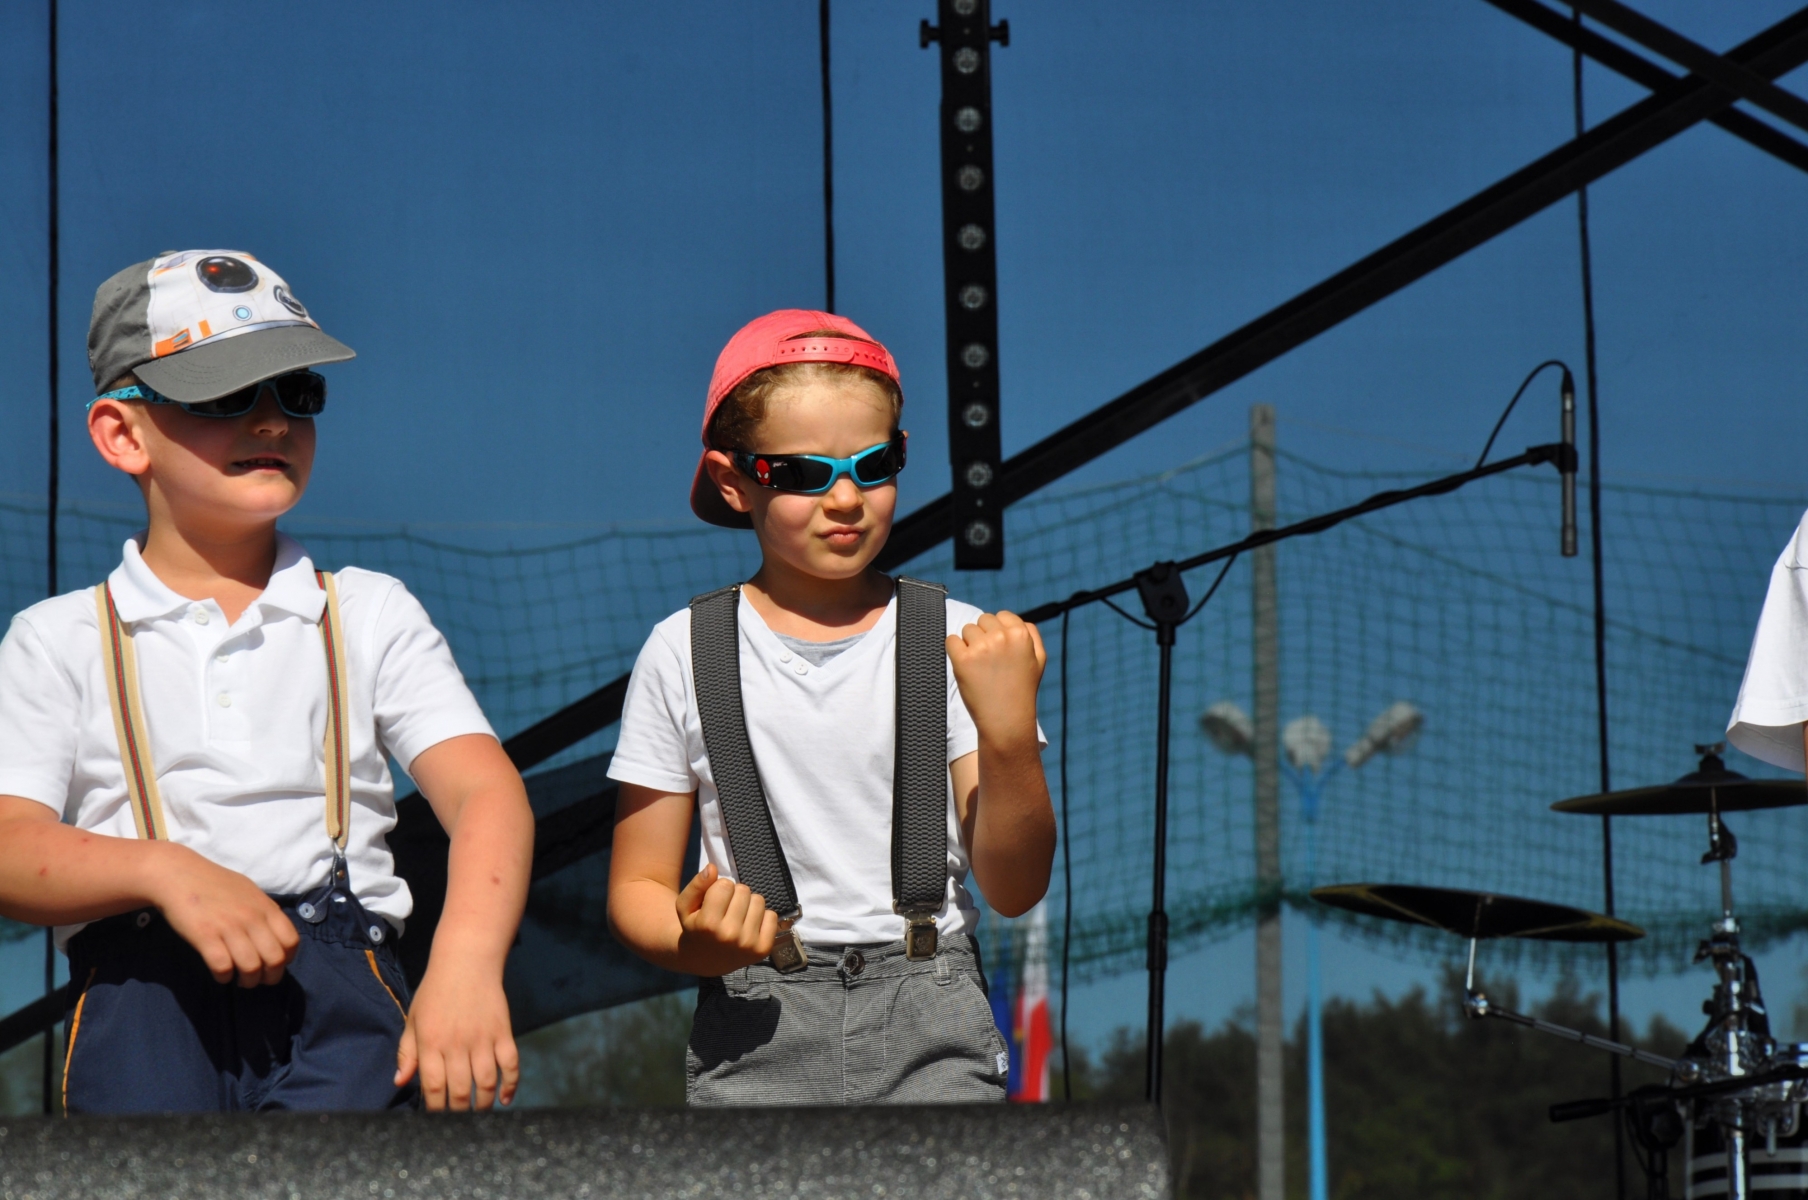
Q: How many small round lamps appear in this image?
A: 10